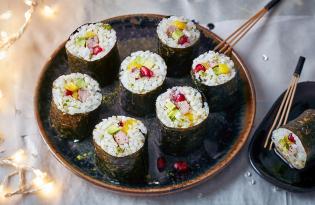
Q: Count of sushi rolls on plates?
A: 8